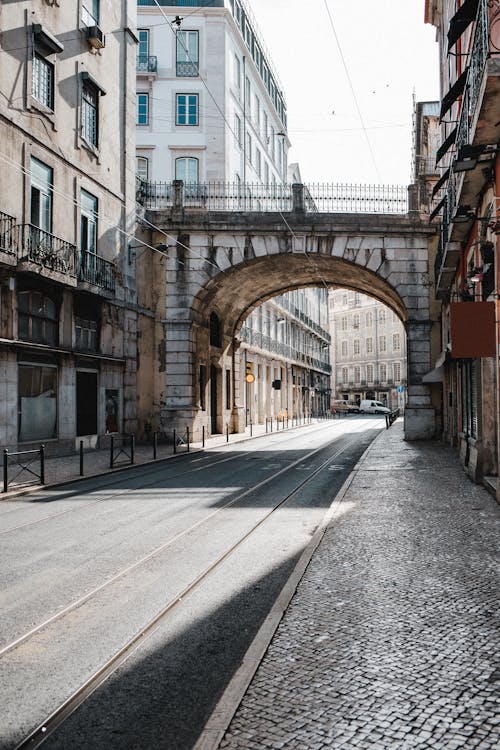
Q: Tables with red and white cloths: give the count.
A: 0